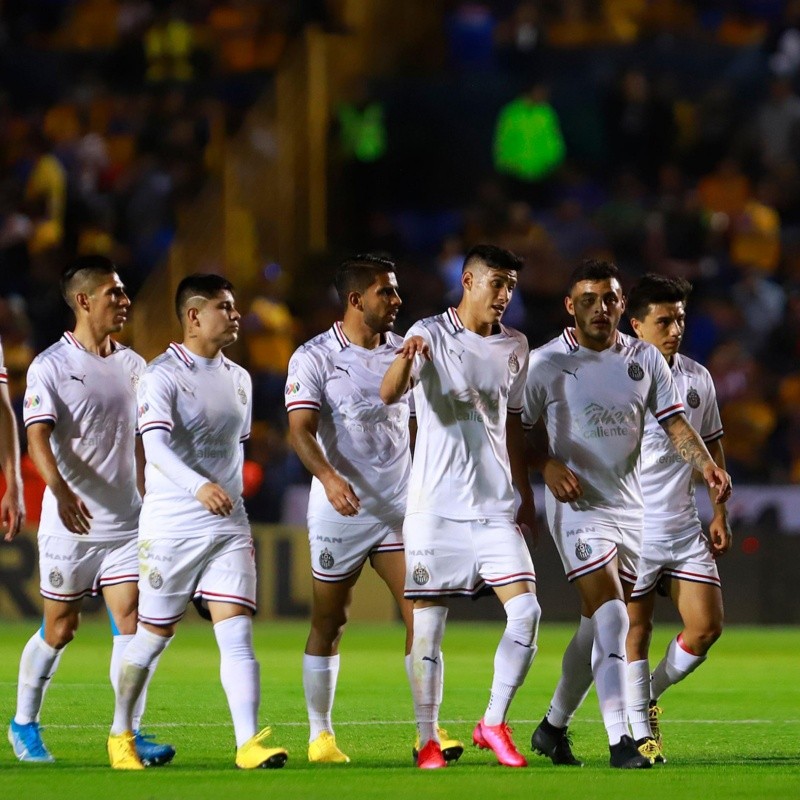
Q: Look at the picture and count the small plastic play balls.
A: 0